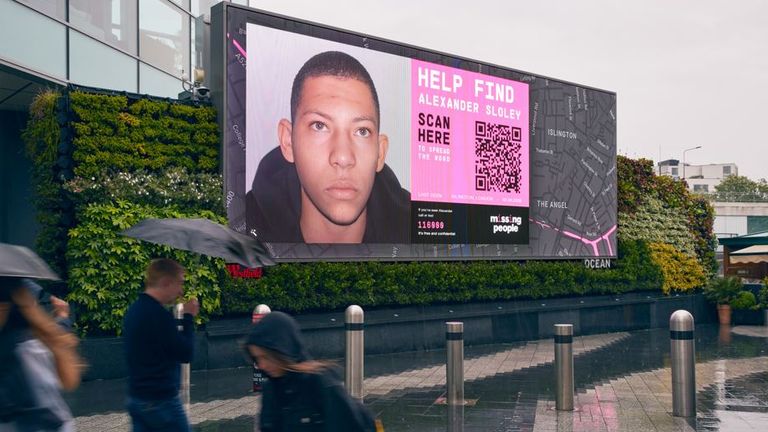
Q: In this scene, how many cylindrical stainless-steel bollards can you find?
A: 6